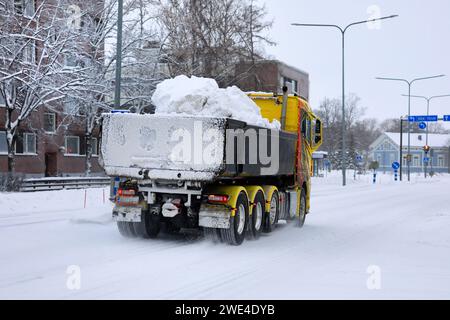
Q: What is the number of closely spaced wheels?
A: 3